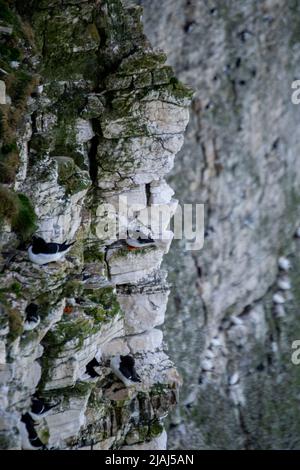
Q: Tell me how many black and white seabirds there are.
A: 7